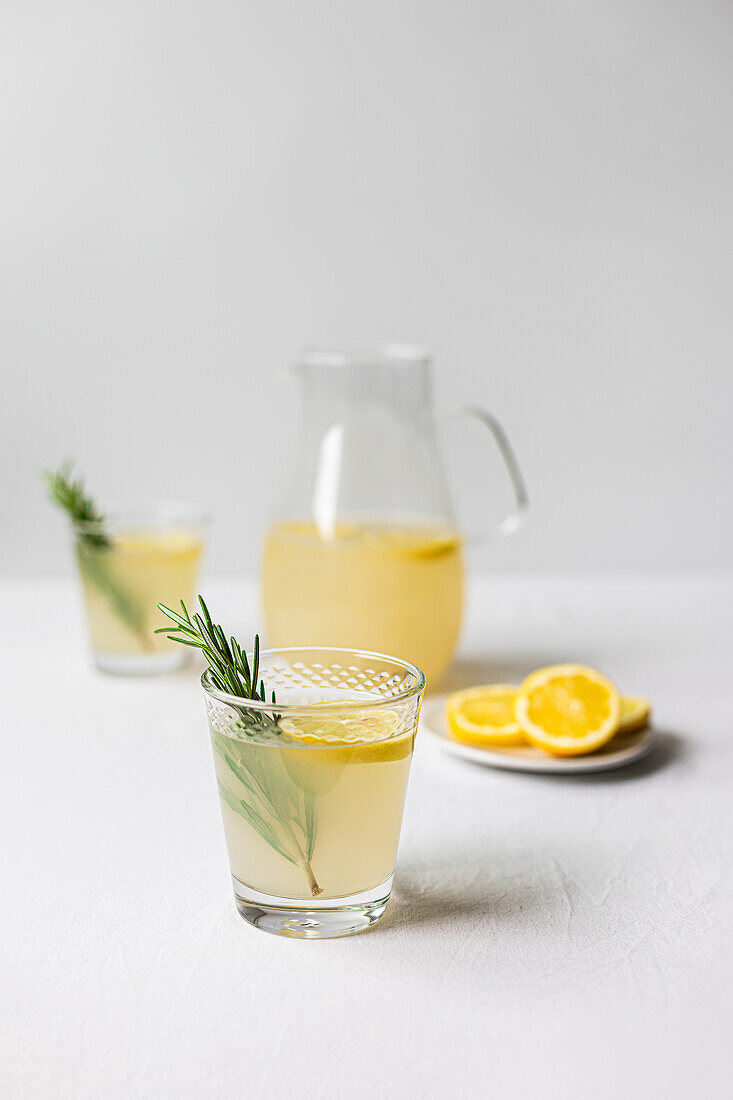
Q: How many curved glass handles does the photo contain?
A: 1